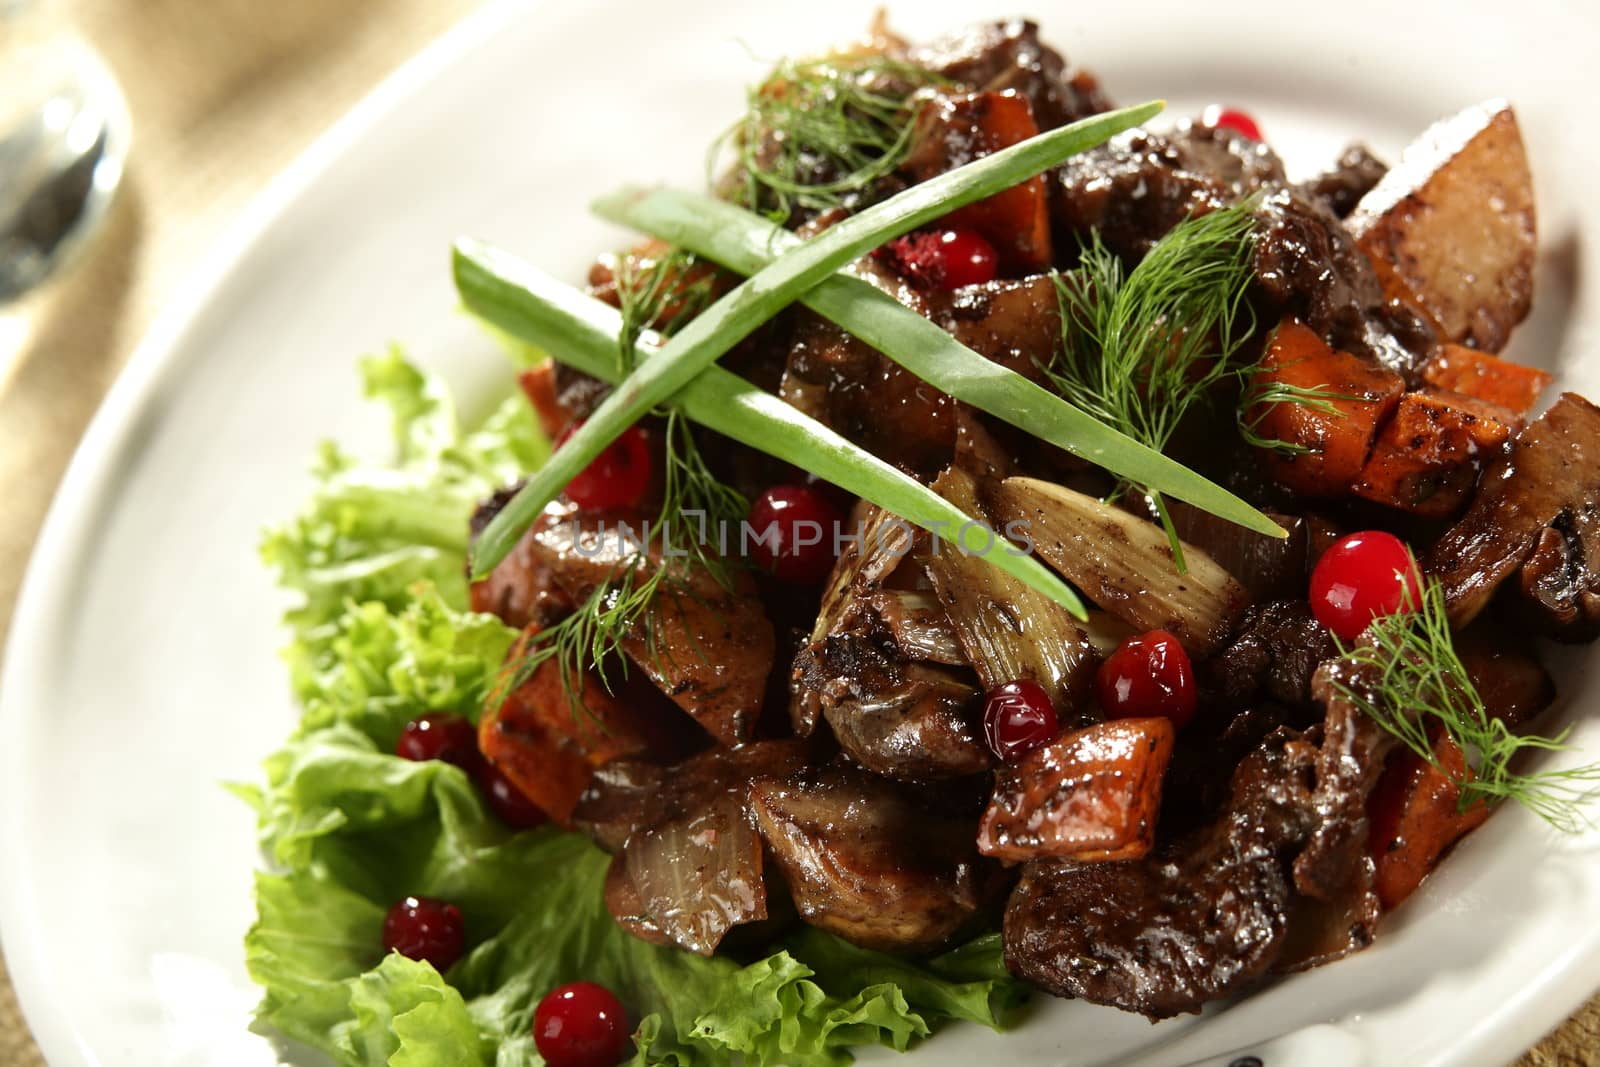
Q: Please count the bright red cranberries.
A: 11